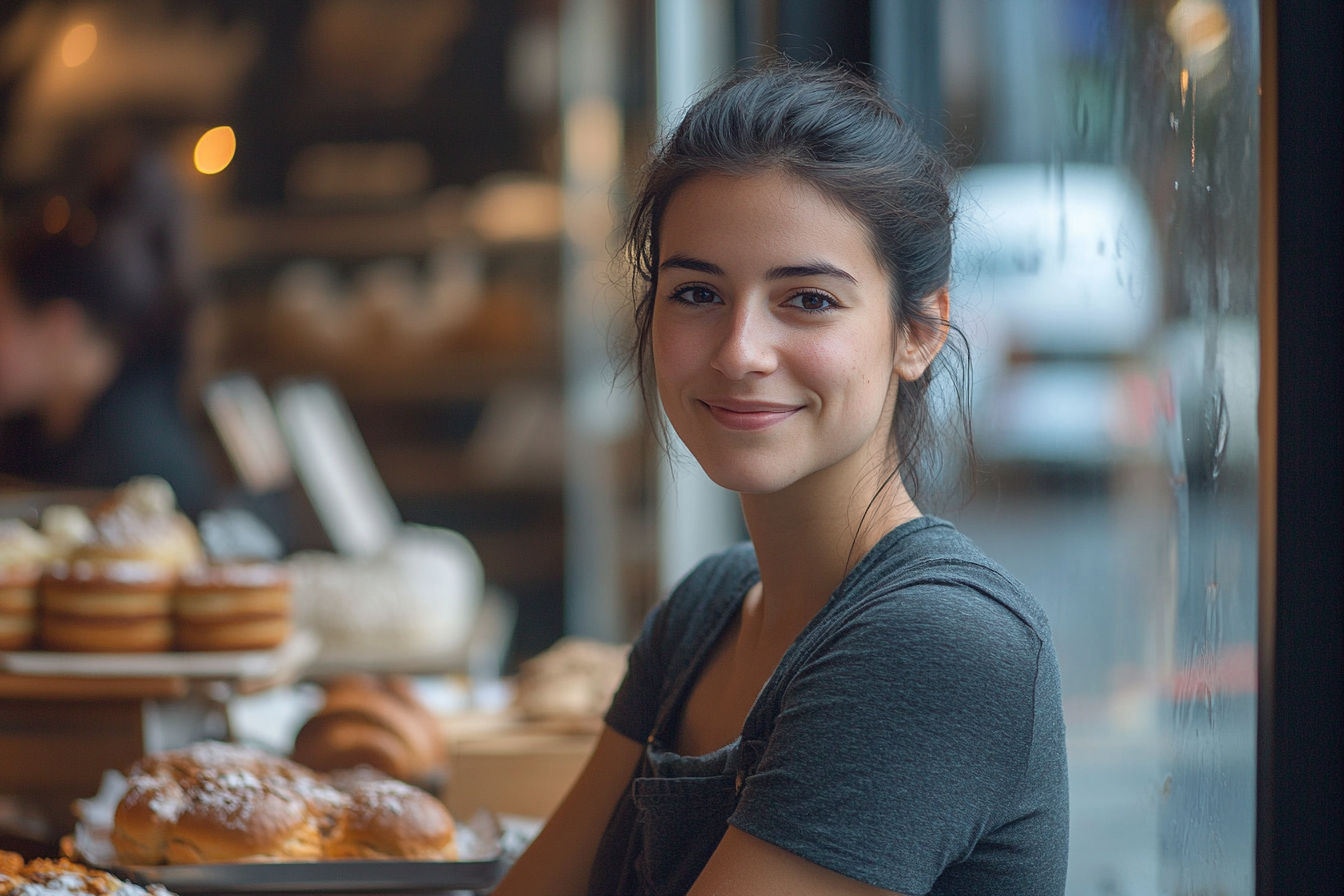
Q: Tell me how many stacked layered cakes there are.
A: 3